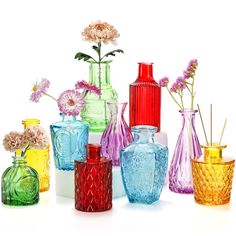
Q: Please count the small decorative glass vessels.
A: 10